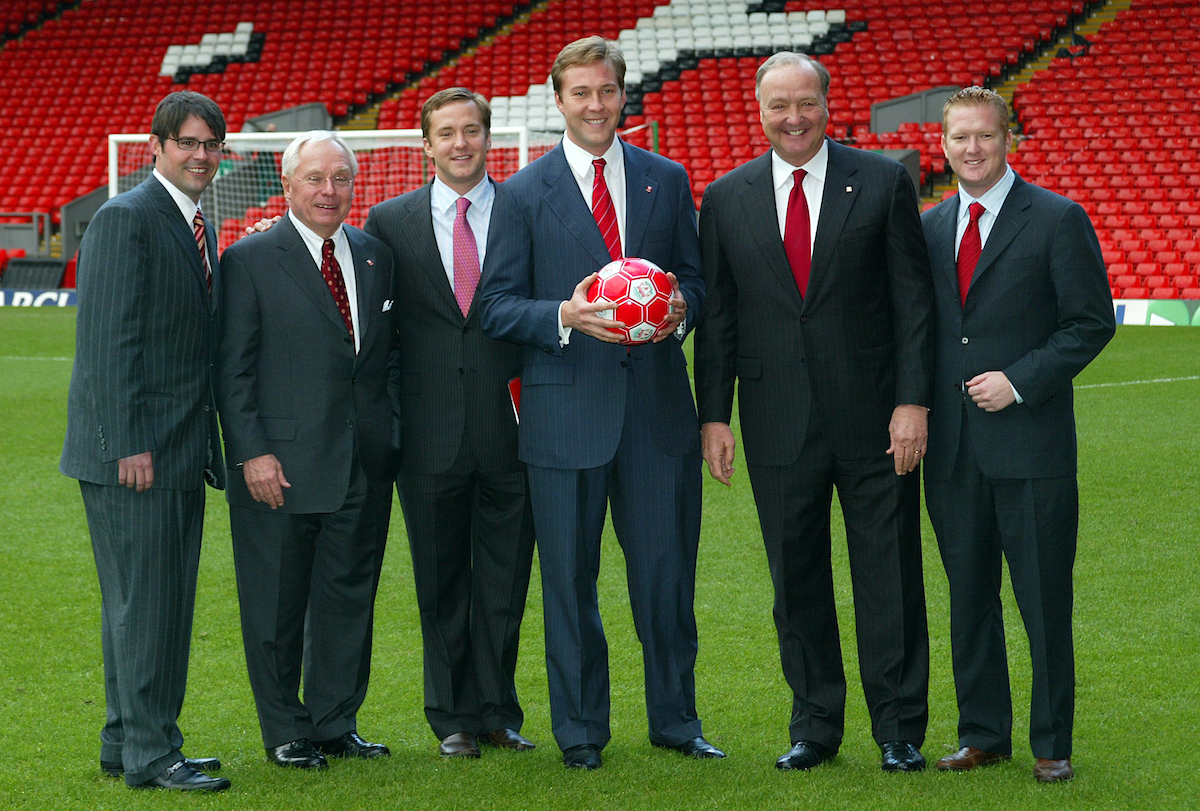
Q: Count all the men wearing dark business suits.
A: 6